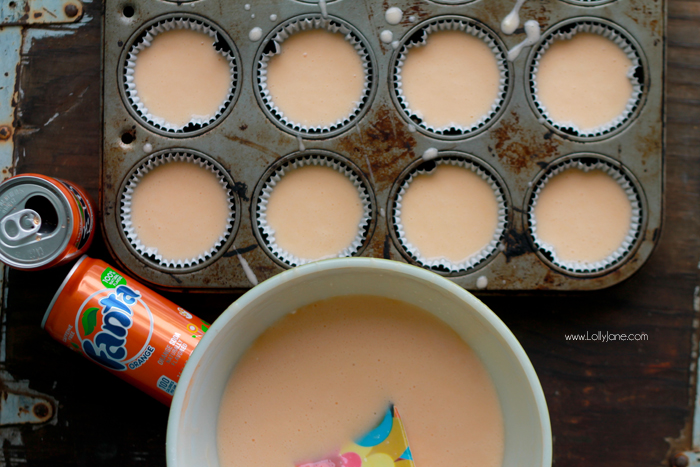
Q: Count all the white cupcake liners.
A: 8